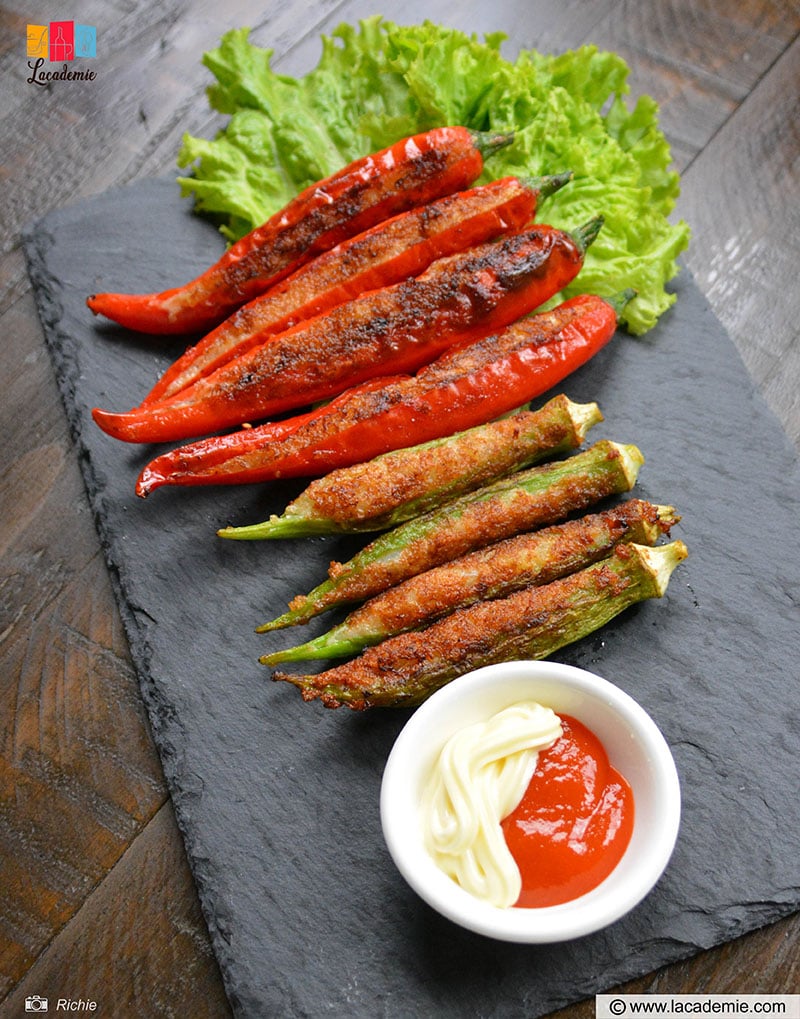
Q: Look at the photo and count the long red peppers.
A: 4